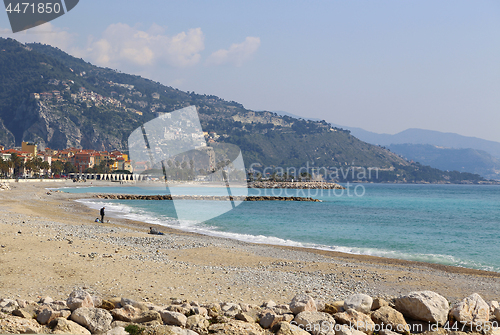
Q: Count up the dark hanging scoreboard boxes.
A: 0